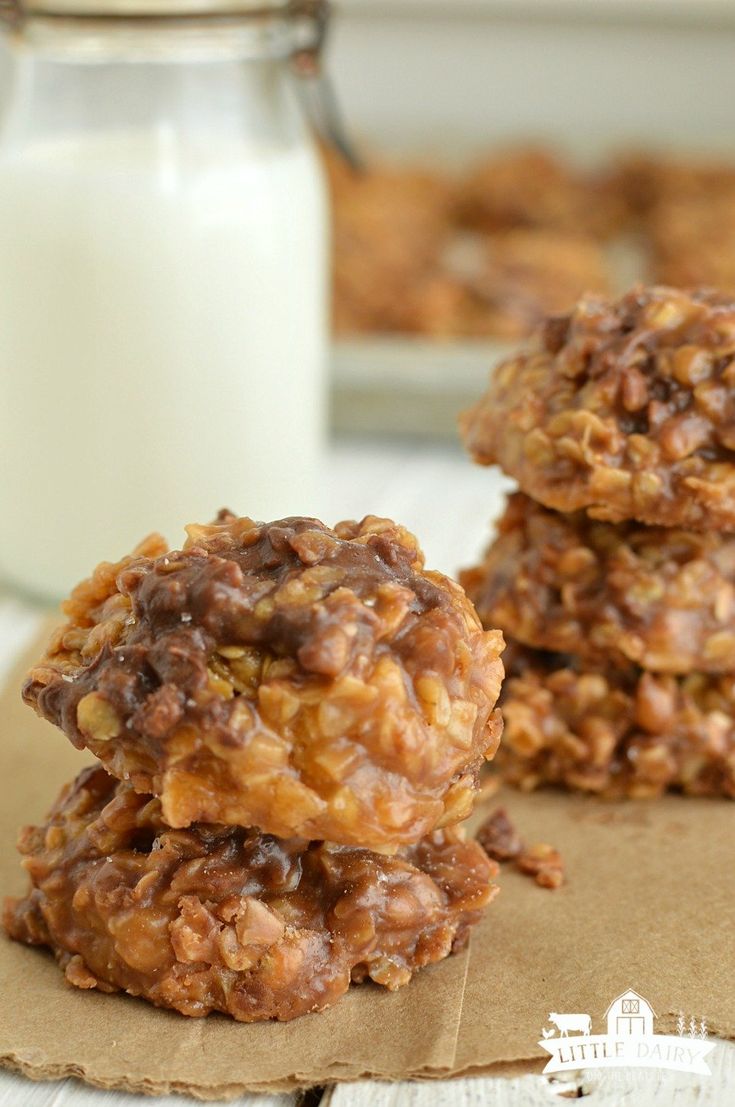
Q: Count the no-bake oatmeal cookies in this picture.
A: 5